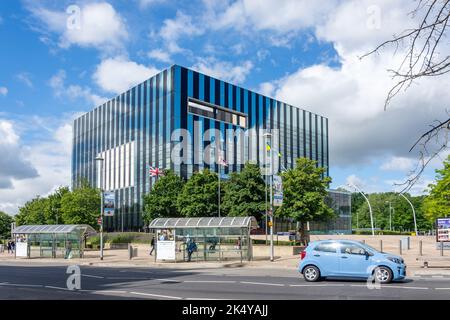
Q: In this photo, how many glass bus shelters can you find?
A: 2